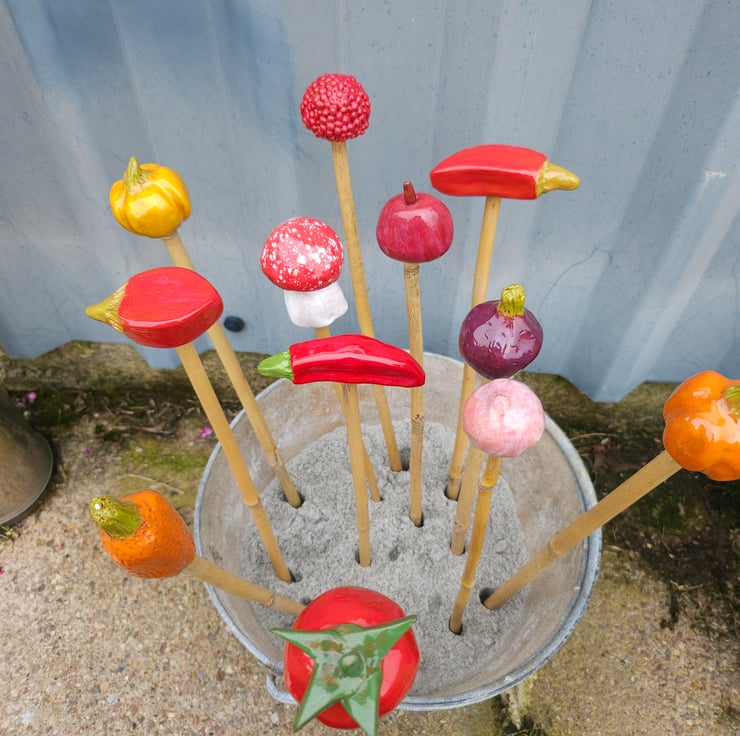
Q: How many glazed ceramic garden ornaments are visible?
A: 12